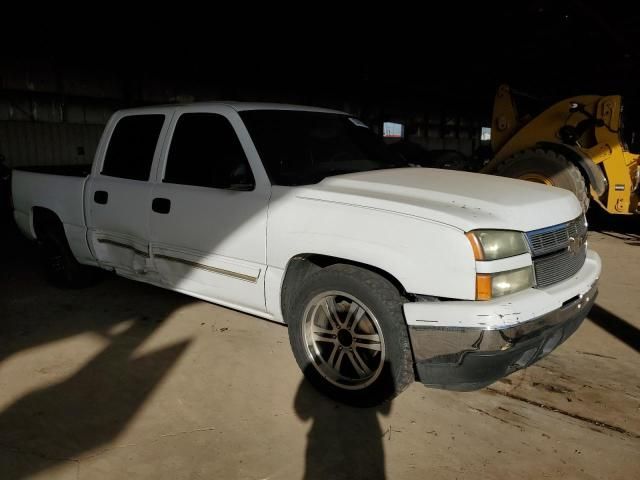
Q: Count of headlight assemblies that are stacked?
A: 2